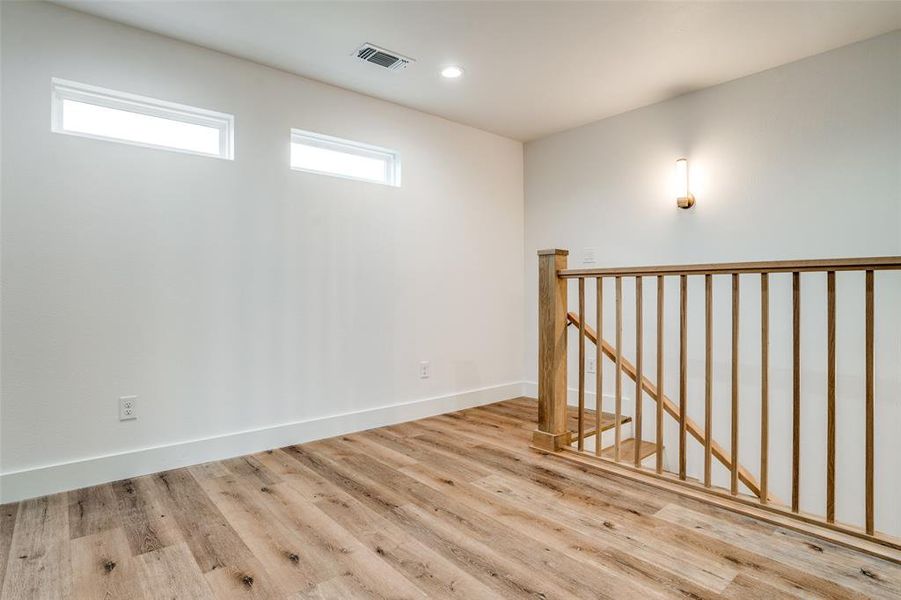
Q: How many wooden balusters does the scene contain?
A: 12